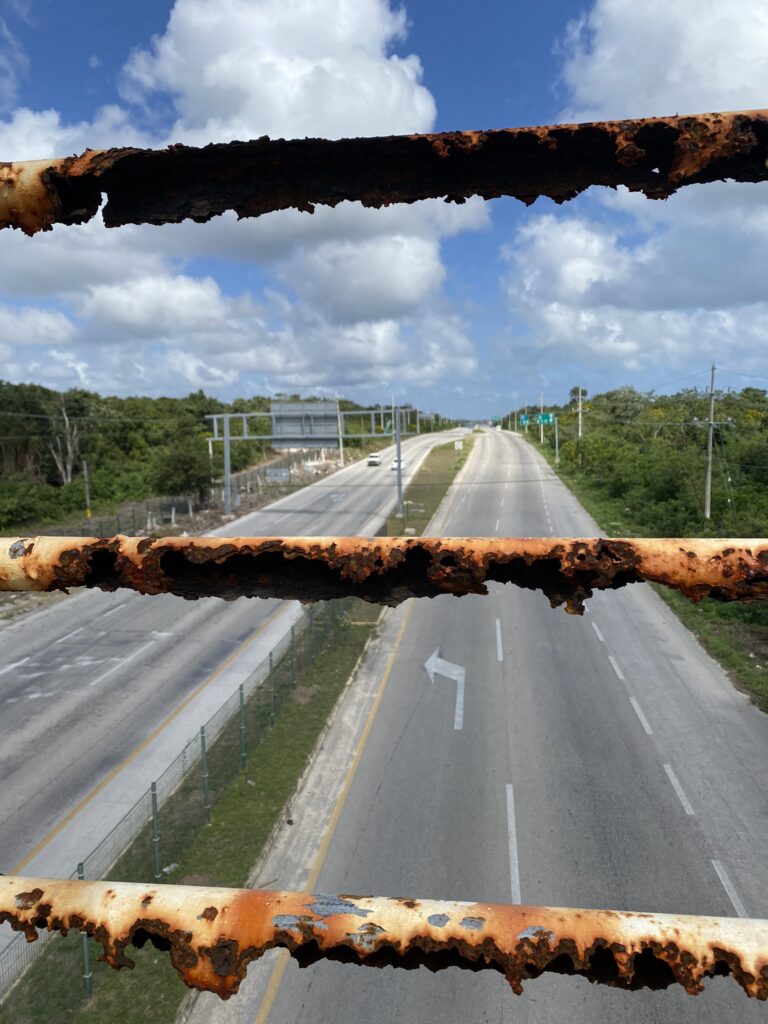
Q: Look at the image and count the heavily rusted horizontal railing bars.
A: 3